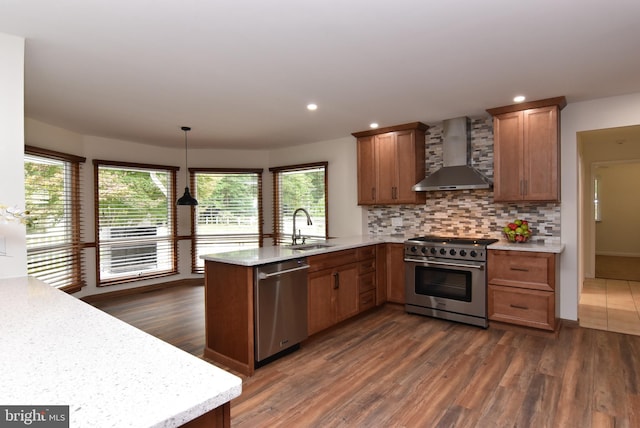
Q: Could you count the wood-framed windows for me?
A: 4